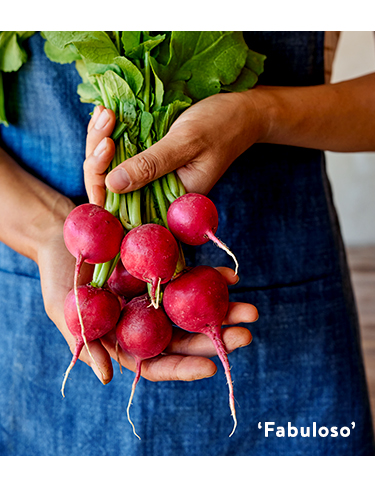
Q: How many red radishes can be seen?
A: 7